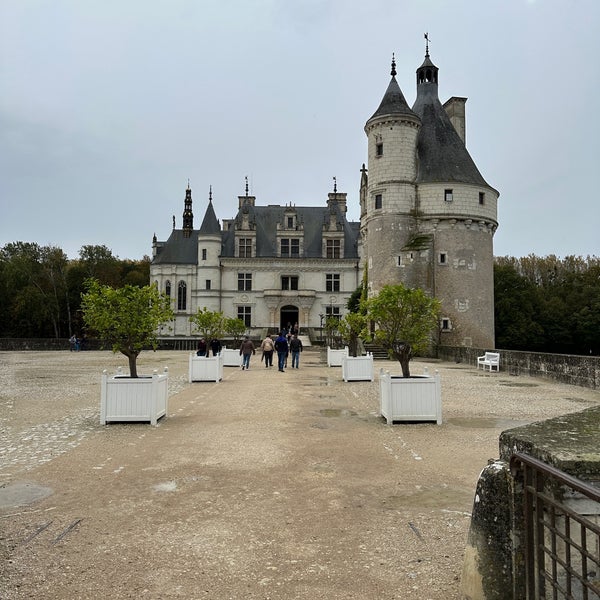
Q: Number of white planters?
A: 6